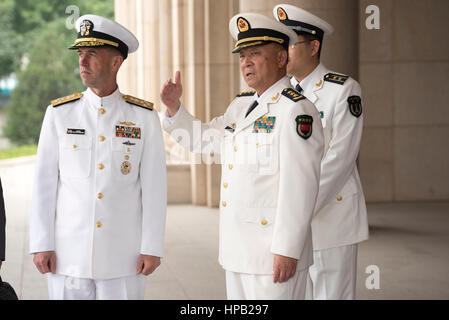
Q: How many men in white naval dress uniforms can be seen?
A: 3